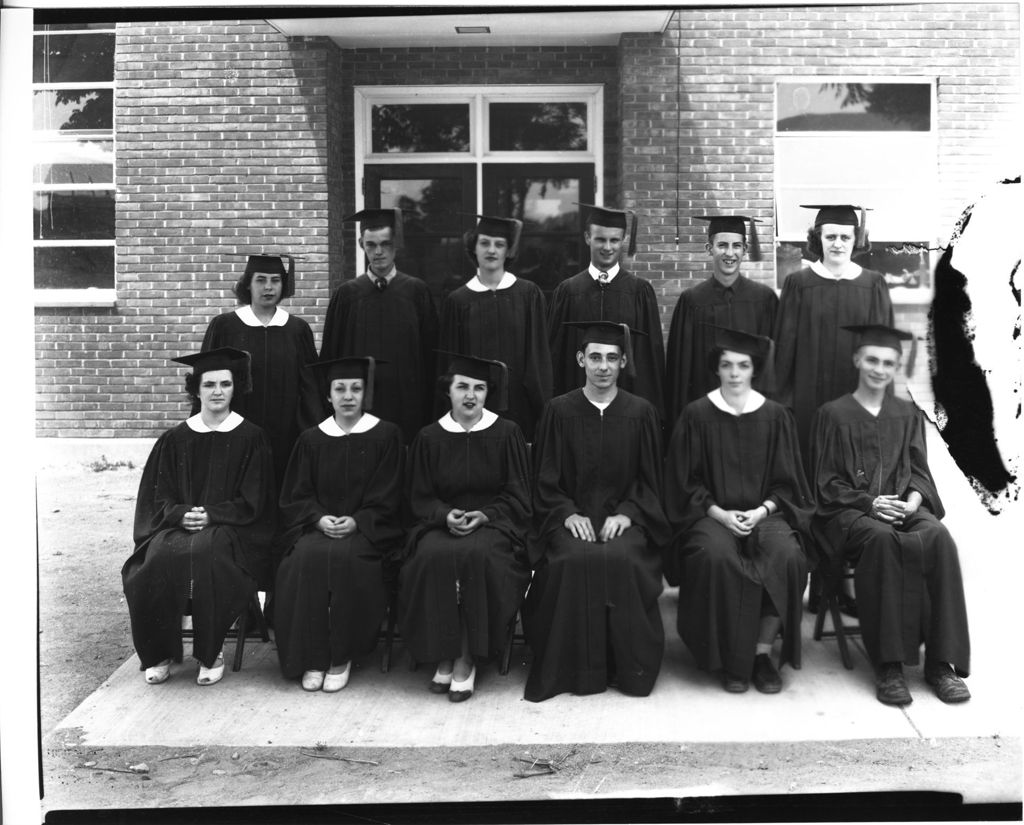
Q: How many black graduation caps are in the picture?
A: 12